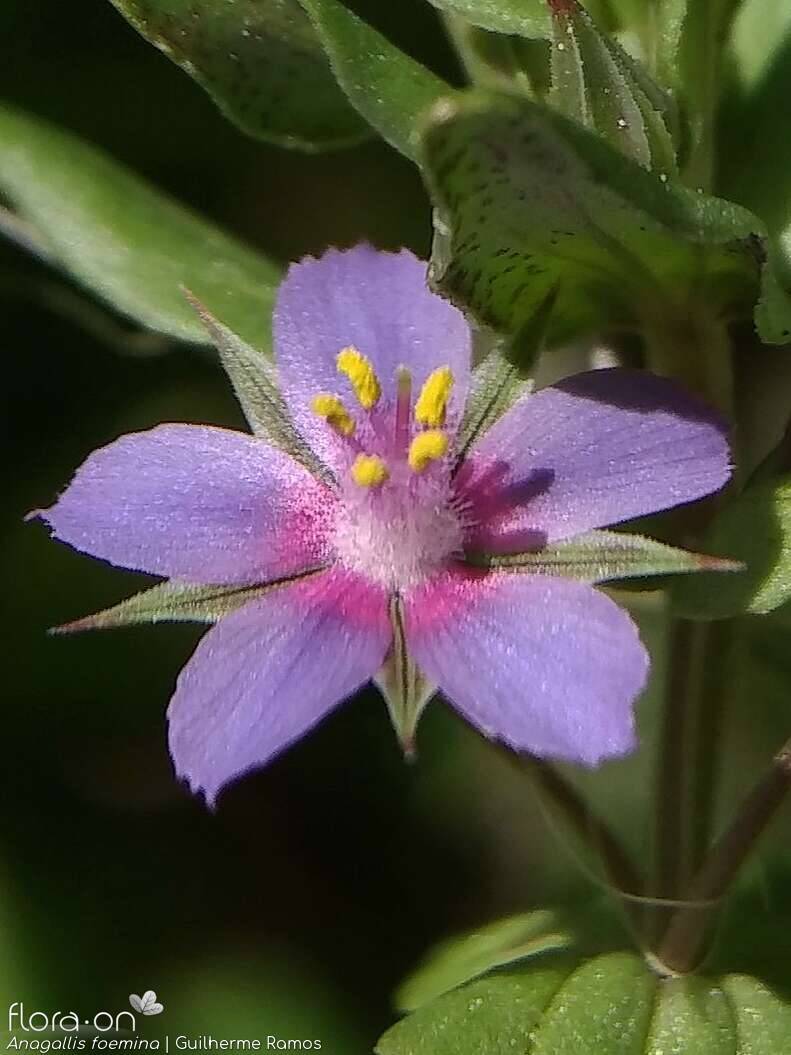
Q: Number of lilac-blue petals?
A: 5